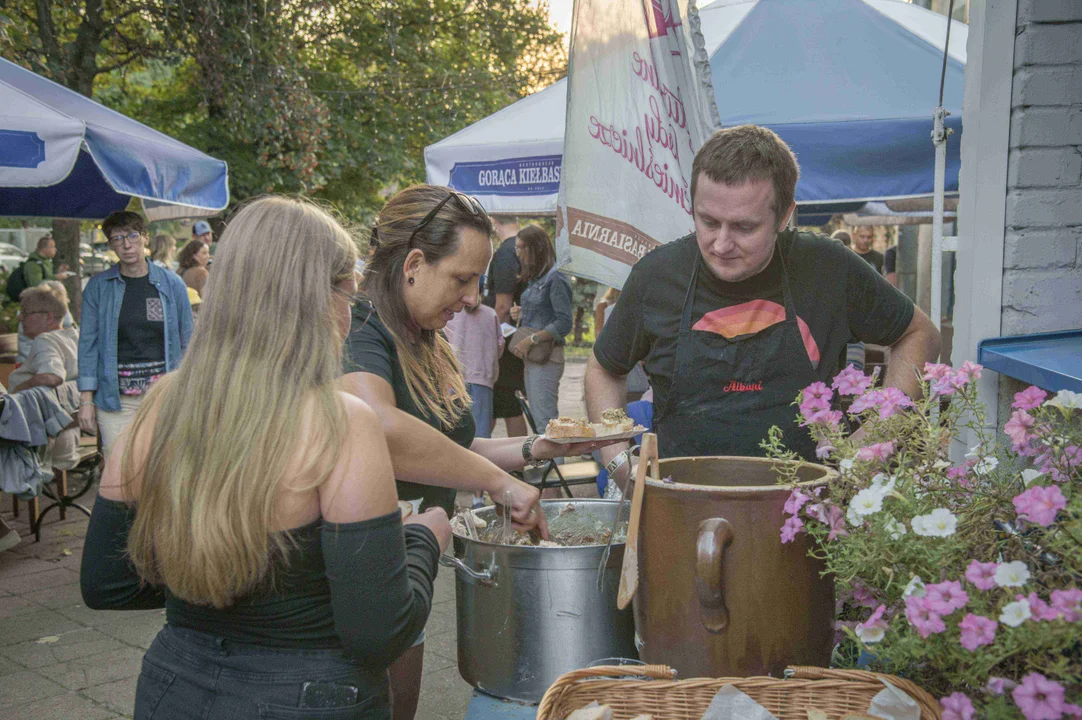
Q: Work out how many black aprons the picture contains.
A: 1